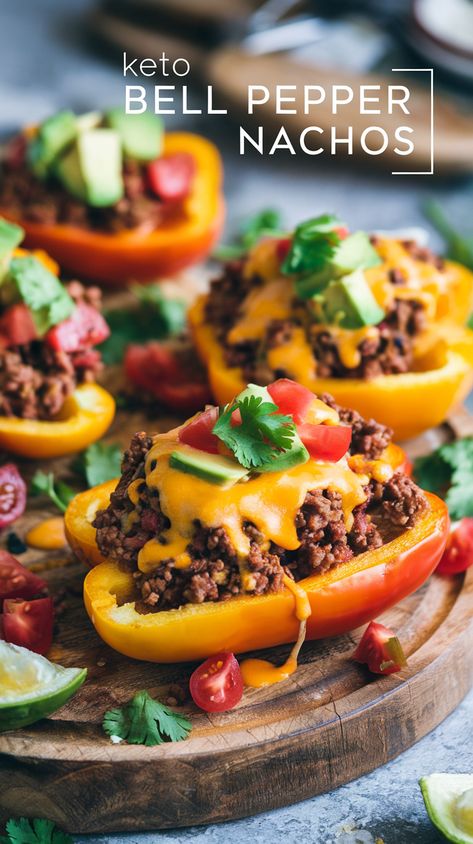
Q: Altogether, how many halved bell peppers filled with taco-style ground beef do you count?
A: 4